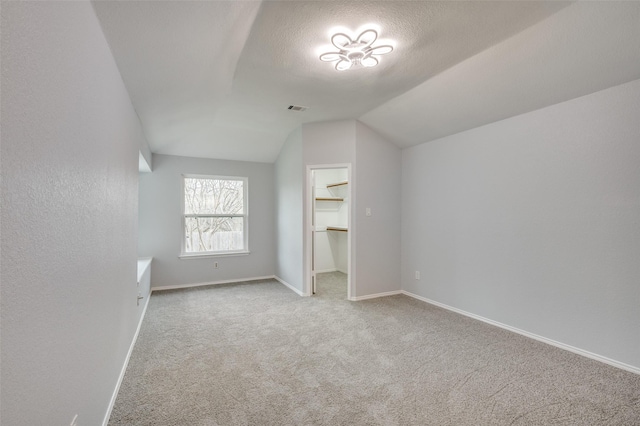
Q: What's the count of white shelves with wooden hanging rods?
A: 3